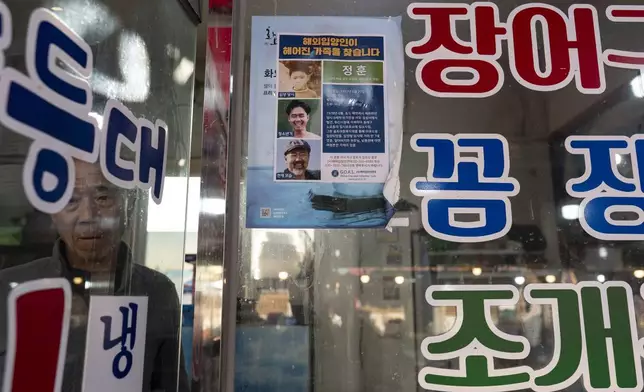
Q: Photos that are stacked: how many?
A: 3